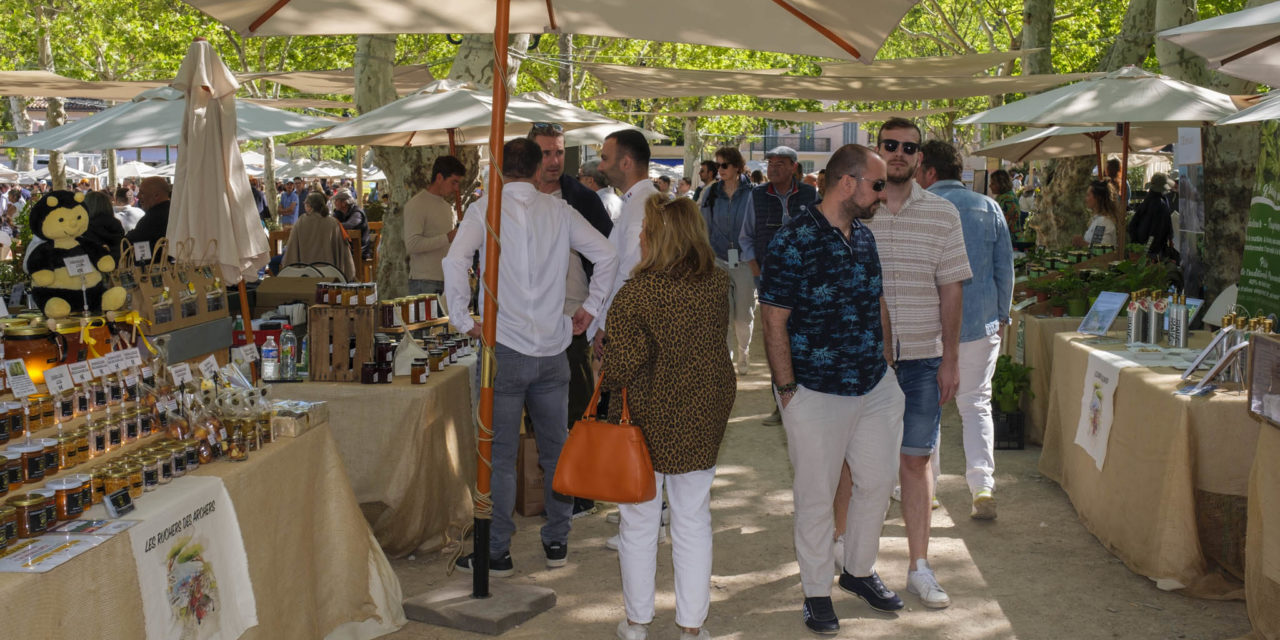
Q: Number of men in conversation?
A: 3